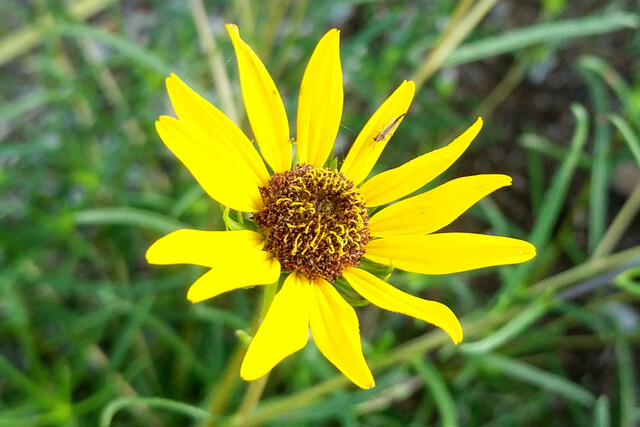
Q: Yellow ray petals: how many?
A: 13